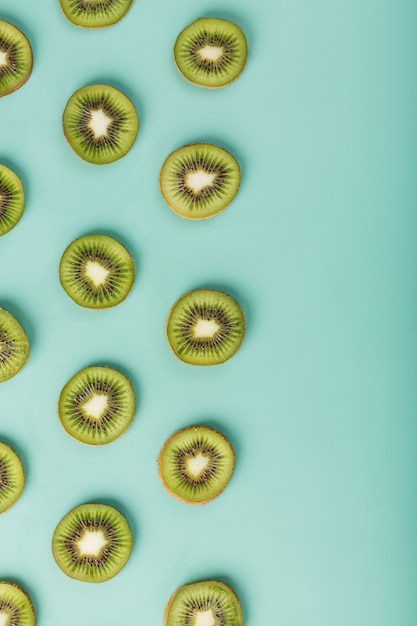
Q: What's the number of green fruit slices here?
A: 15